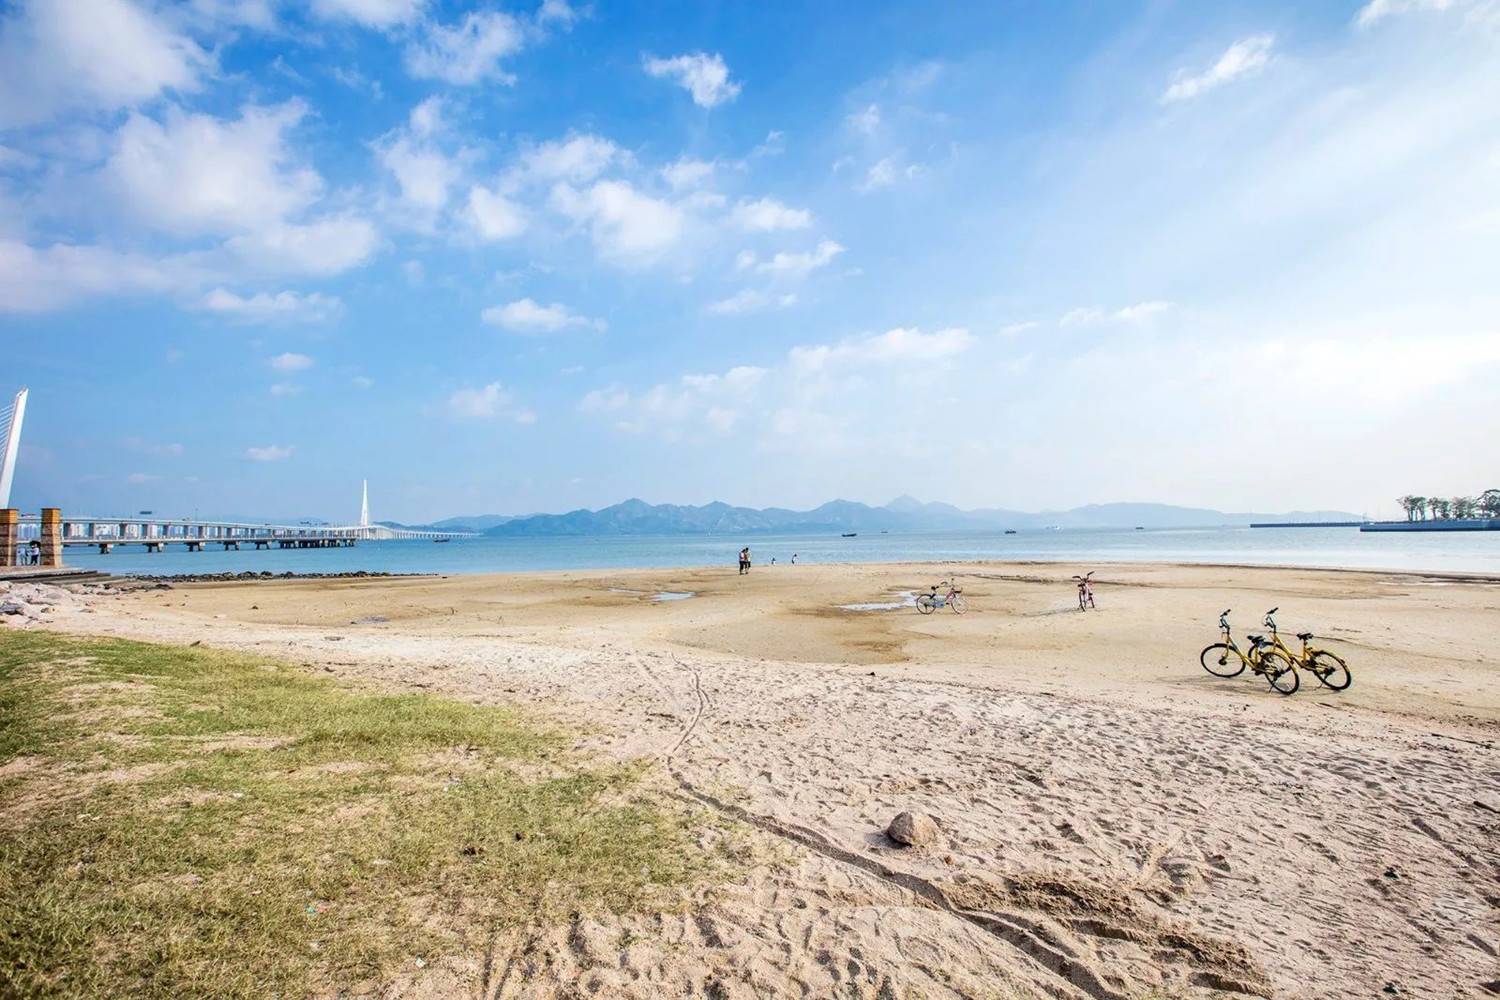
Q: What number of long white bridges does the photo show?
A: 1